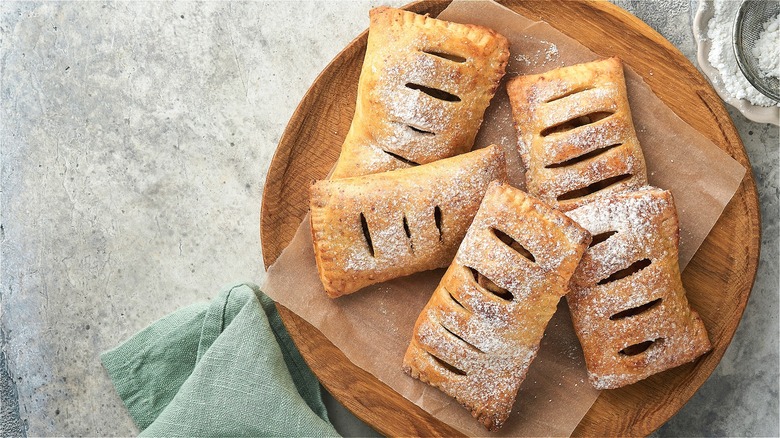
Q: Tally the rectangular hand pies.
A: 5